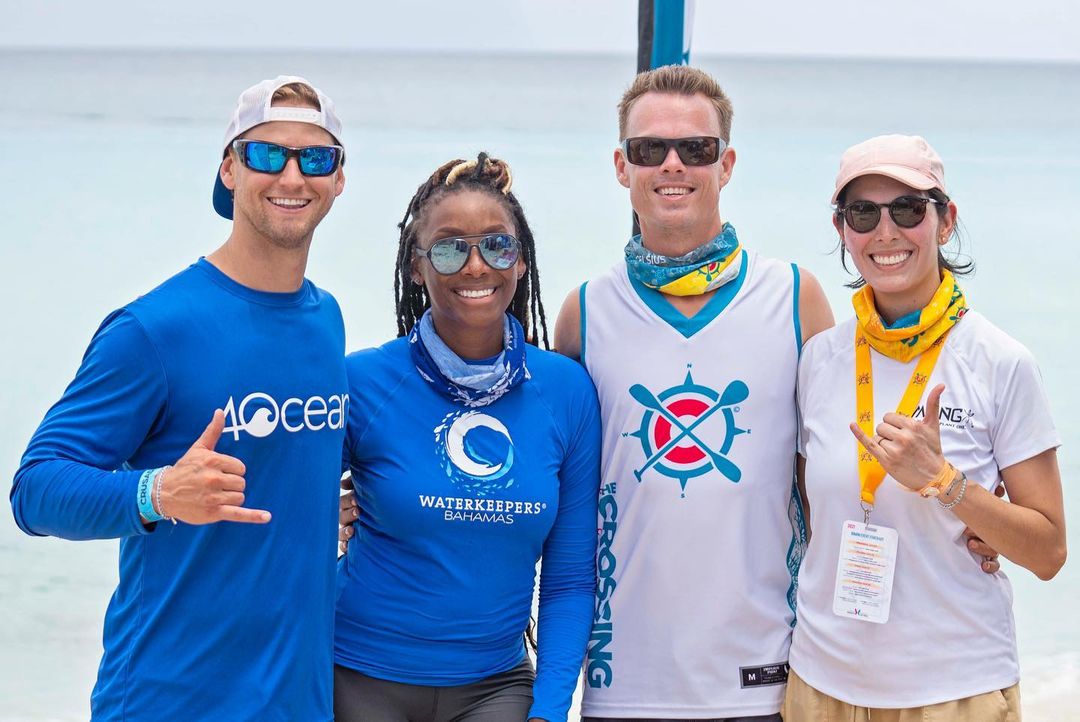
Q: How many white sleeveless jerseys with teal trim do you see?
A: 1